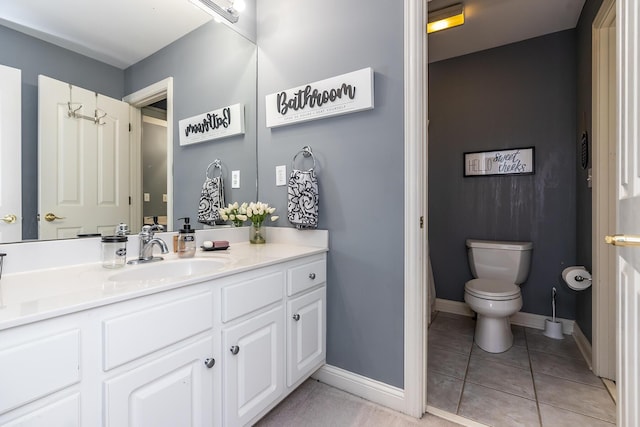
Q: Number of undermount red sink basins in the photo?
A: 0